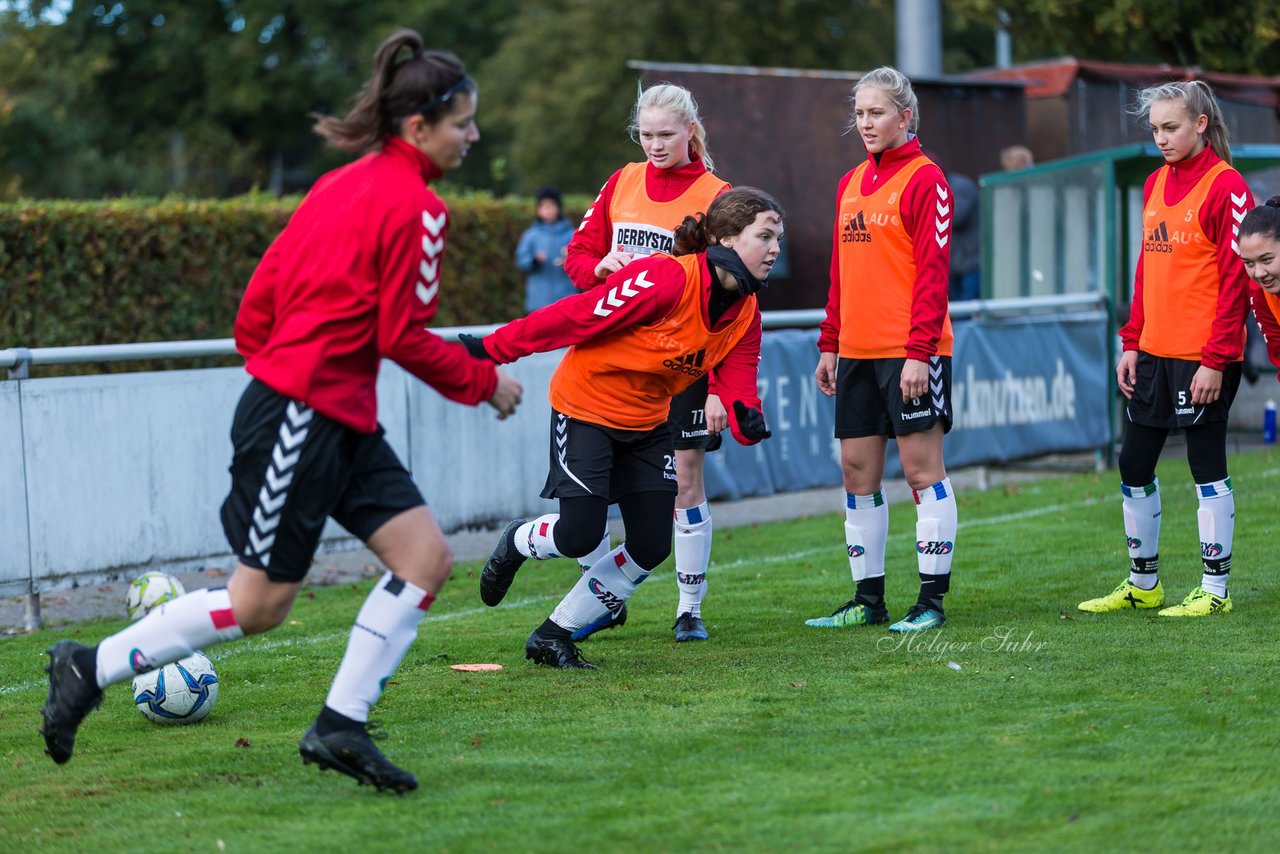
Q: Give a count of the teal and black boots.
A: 2